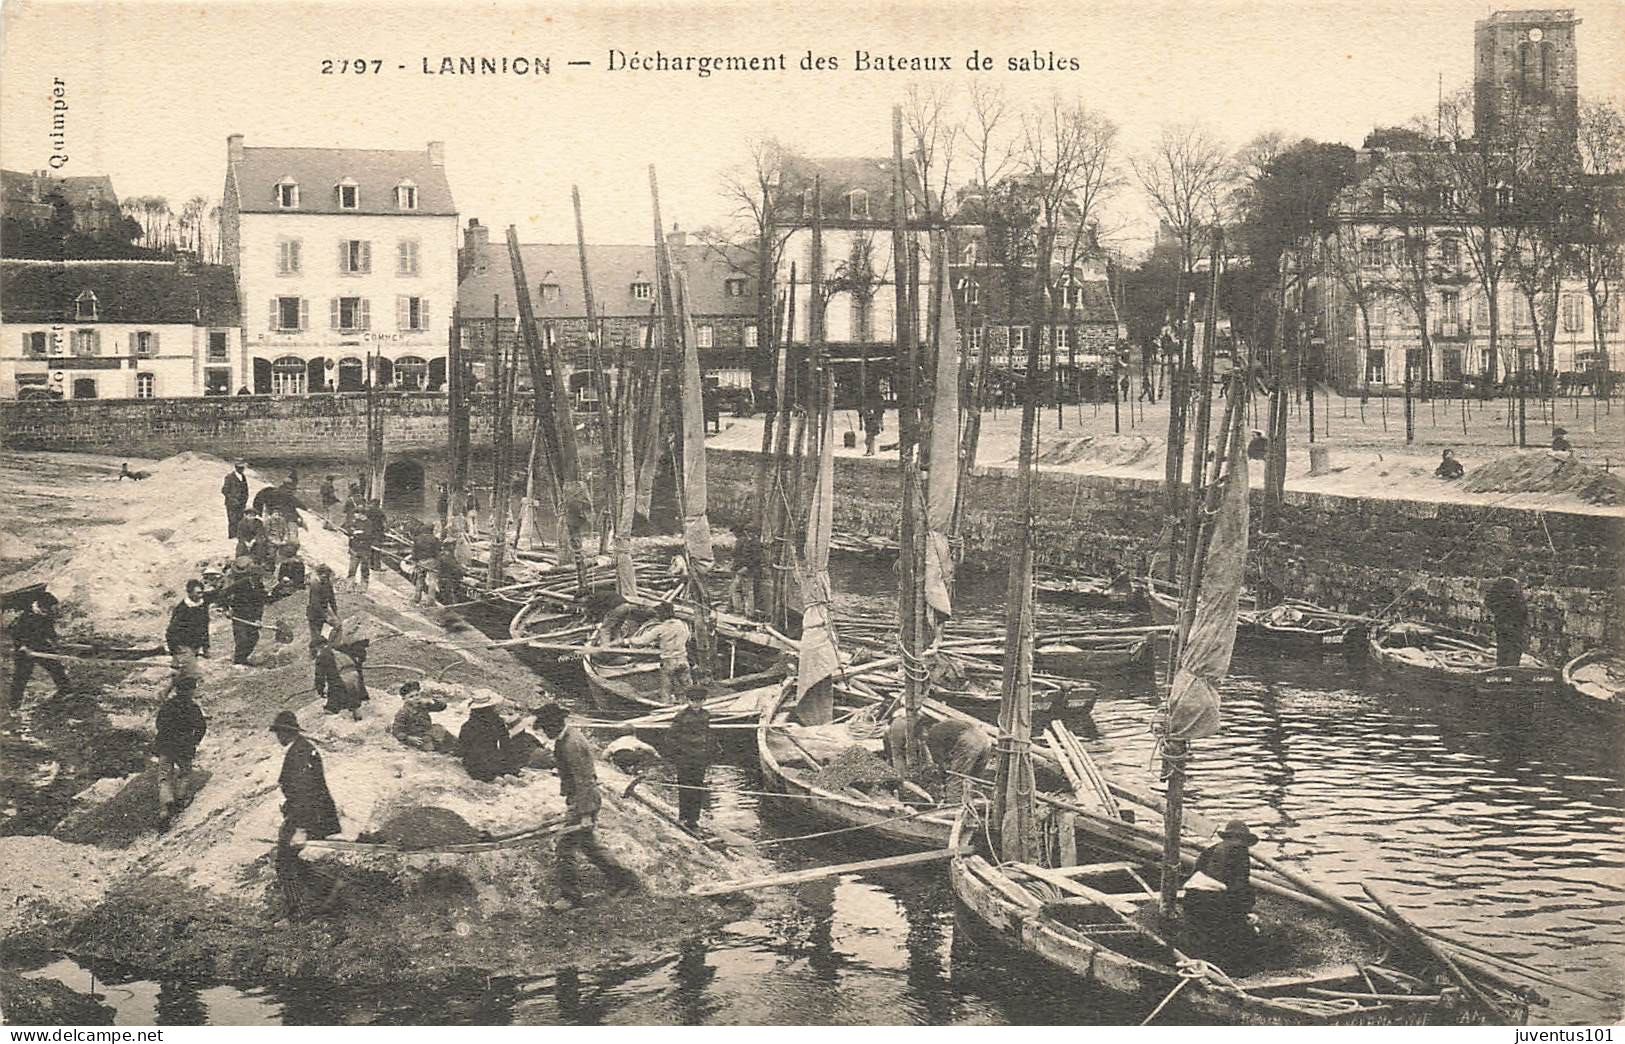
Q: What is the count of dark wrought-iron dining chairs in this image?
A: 0